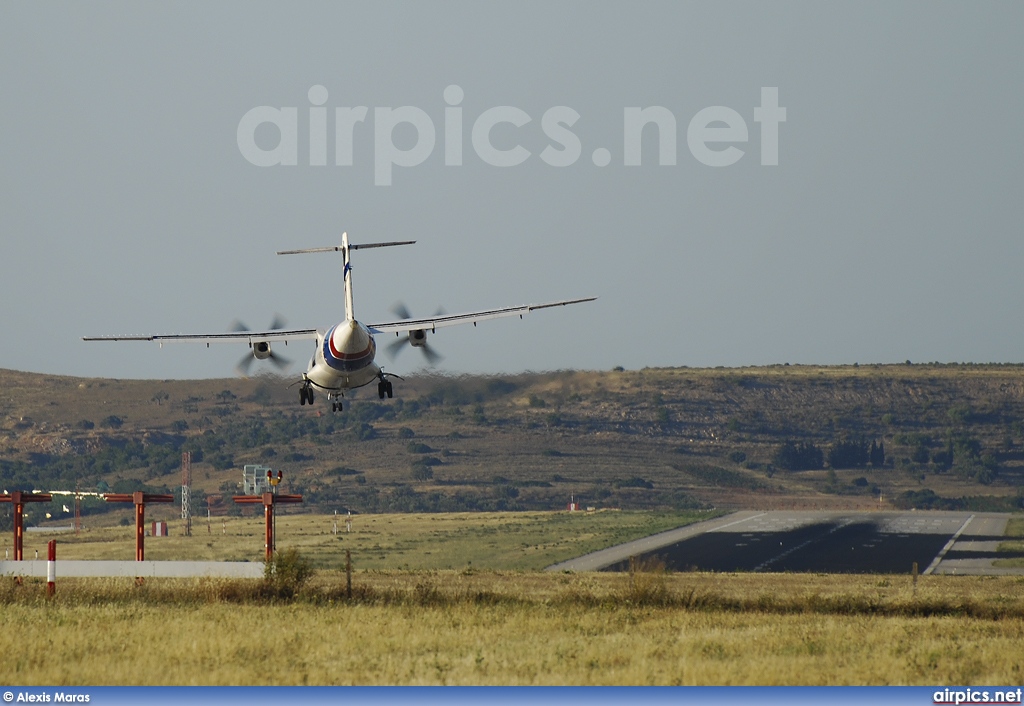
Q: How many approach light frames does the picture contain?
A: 3